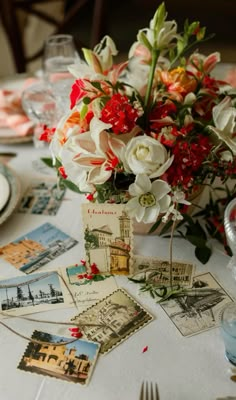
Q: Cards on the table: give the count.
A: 9